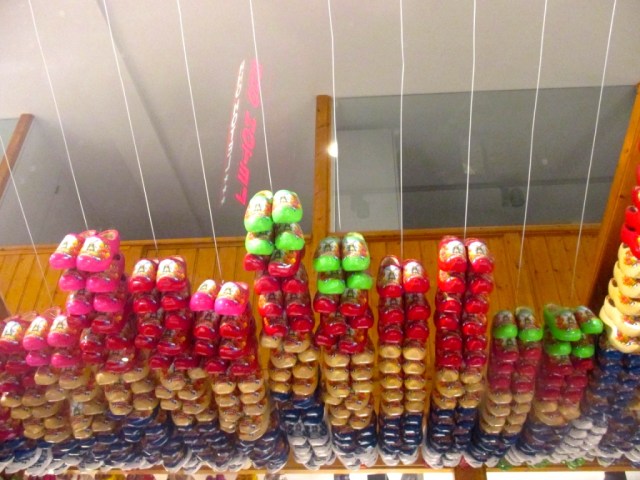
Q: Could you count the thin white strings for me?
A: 10